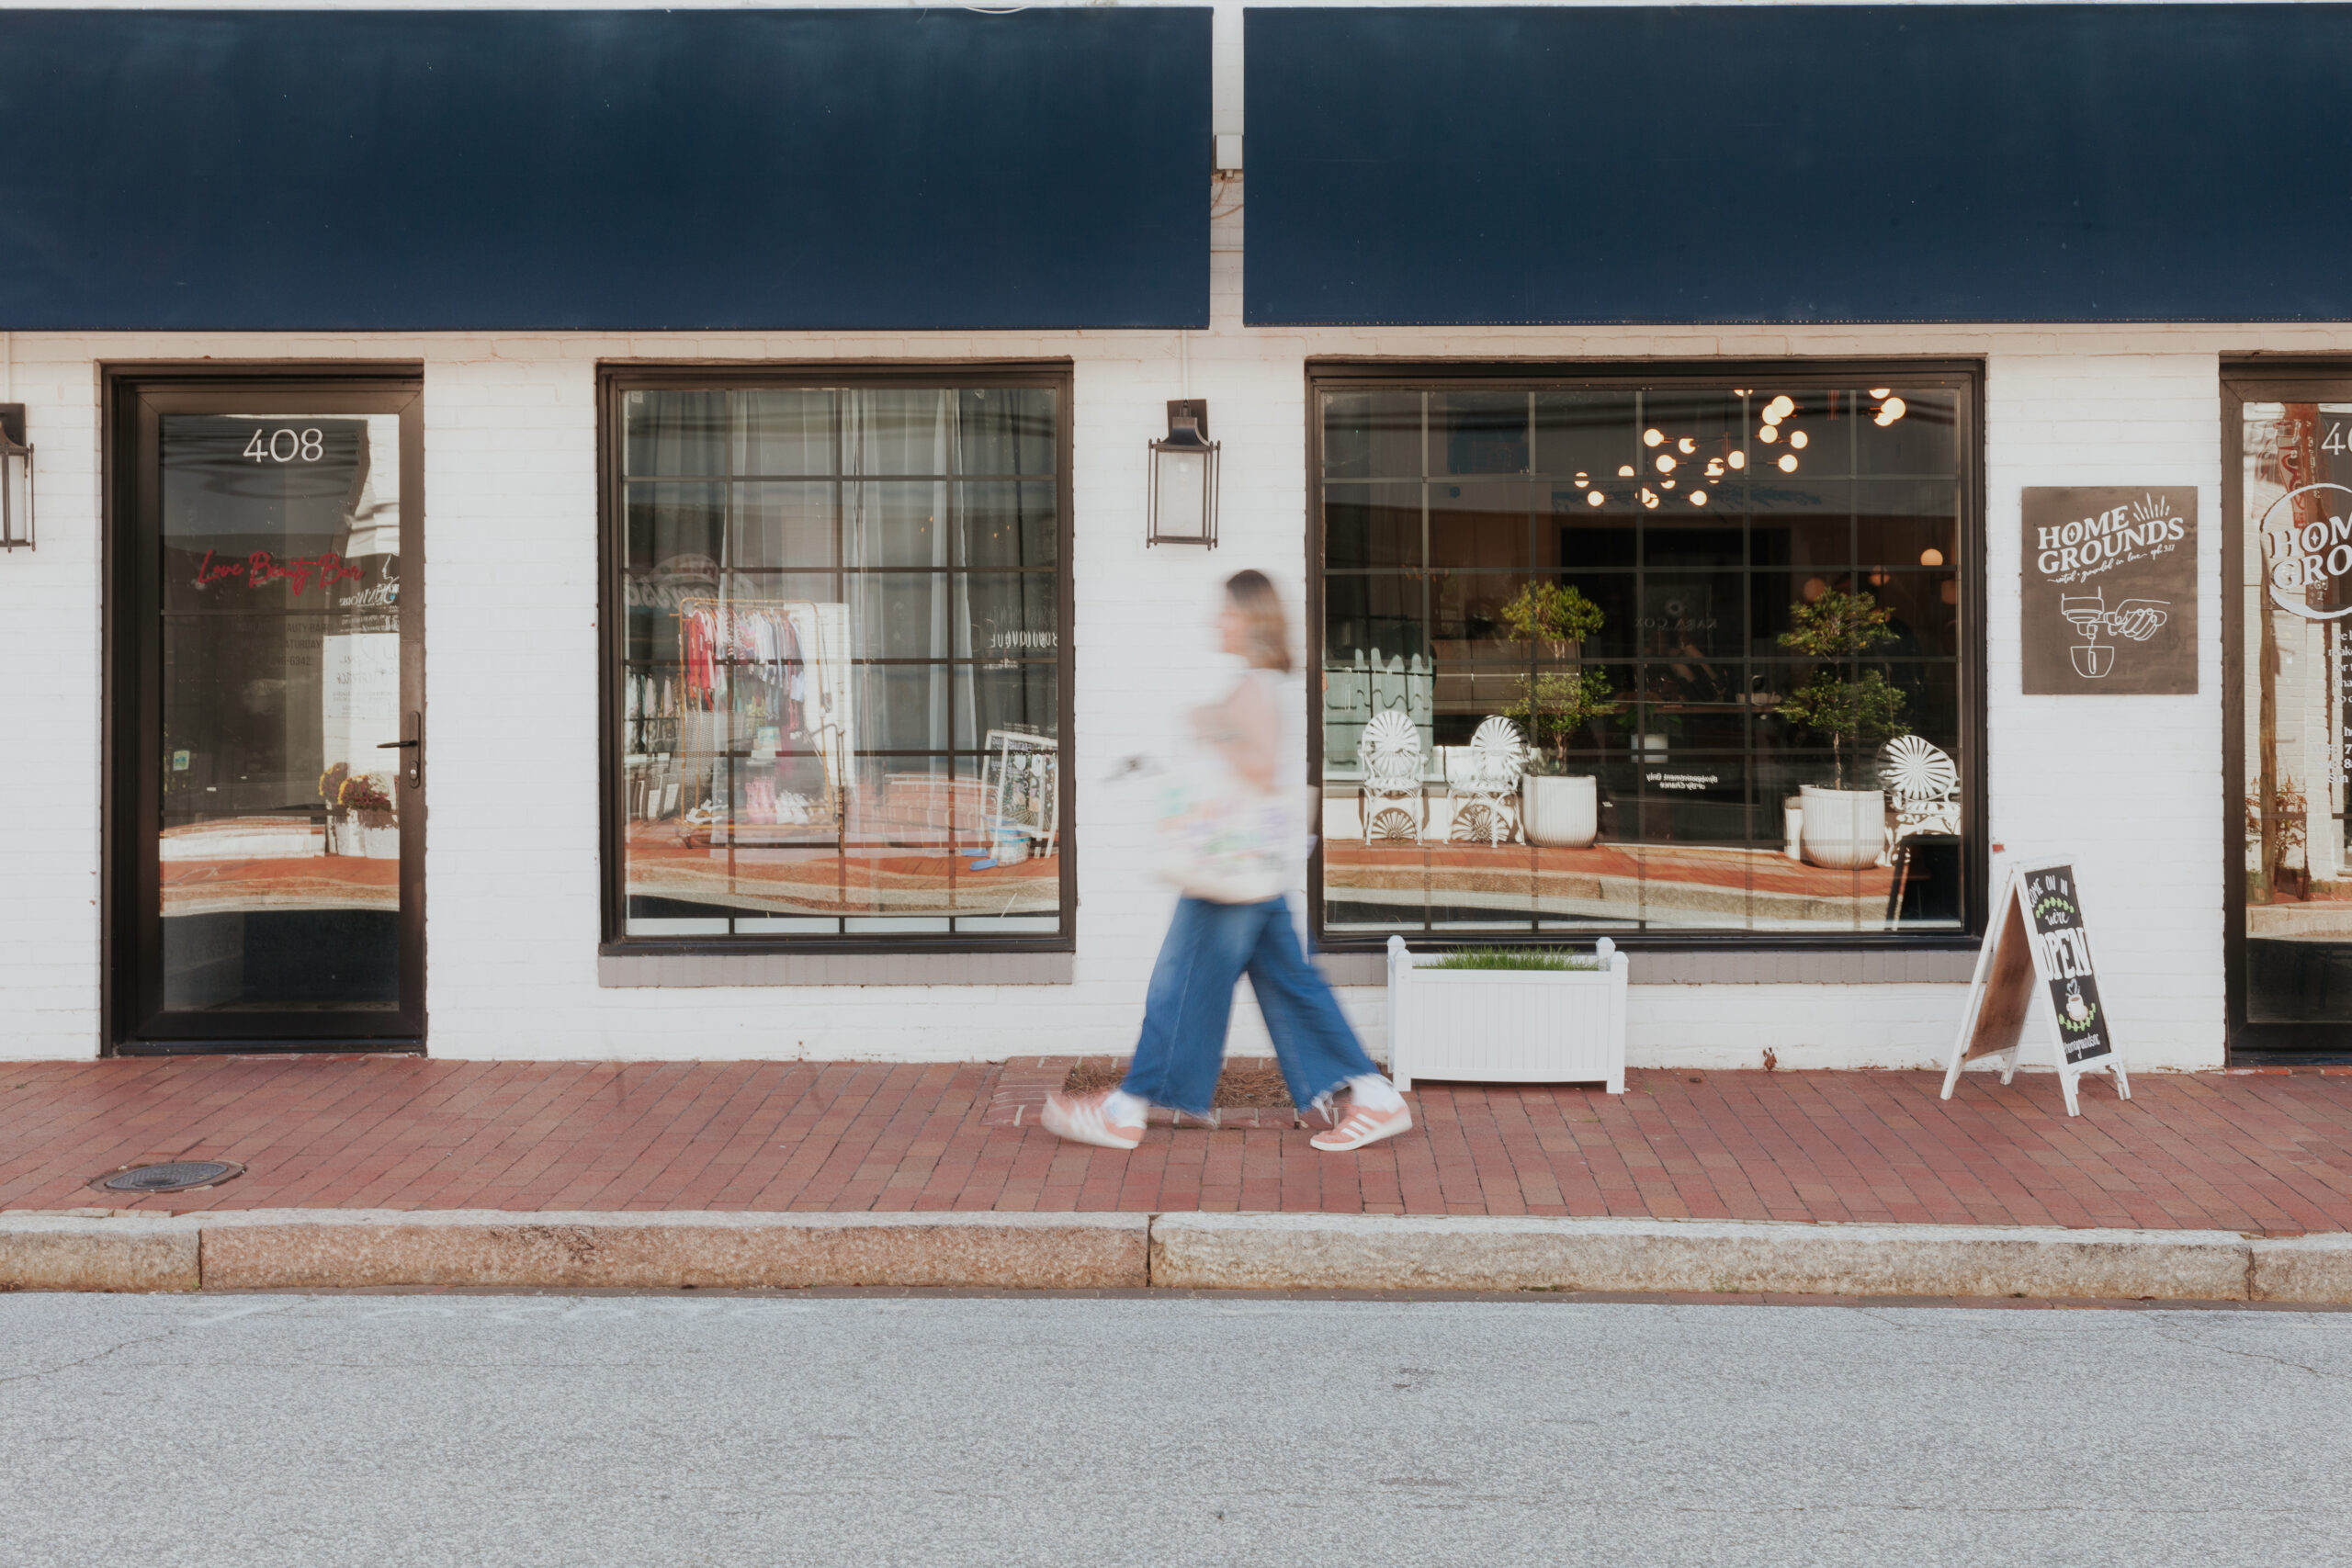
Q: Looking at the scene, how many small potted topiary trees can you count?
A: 2